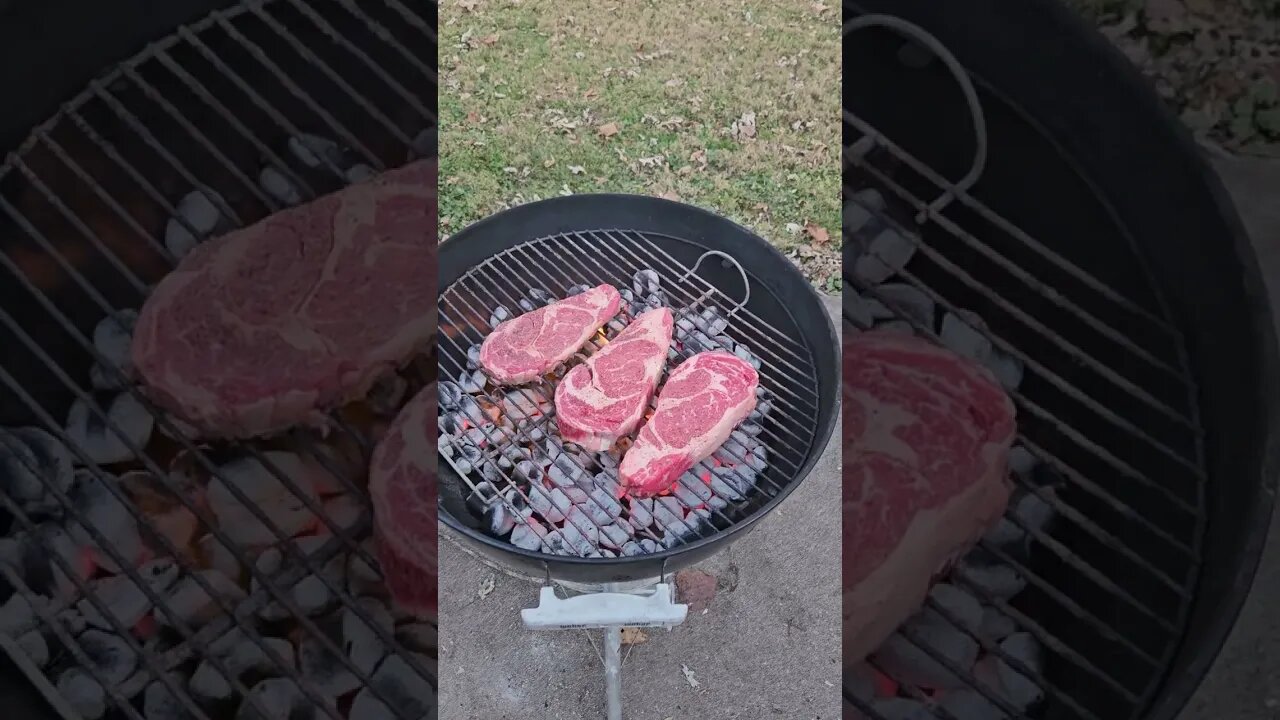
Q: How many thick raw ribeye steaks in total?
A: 3